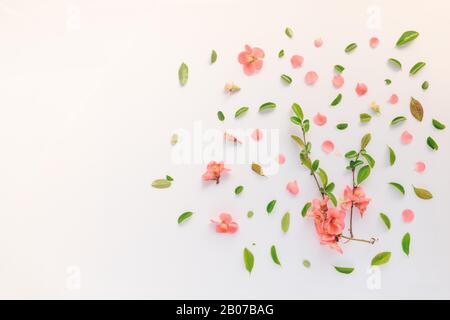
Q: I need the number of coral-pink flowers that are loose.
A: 3